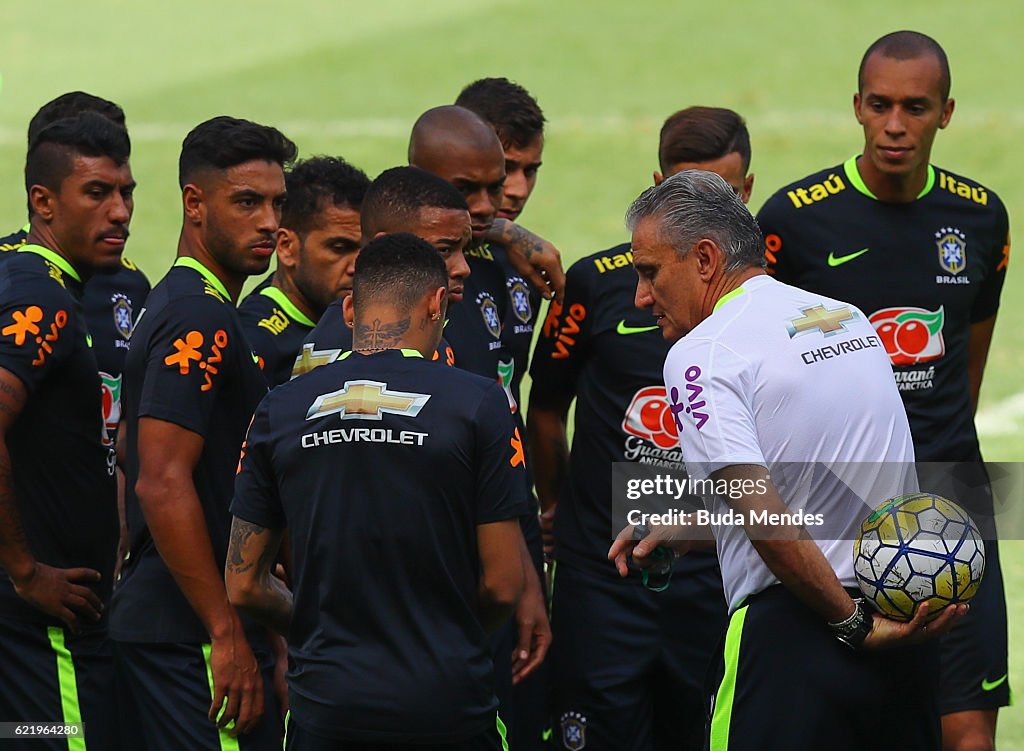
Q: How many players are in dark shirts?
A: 10